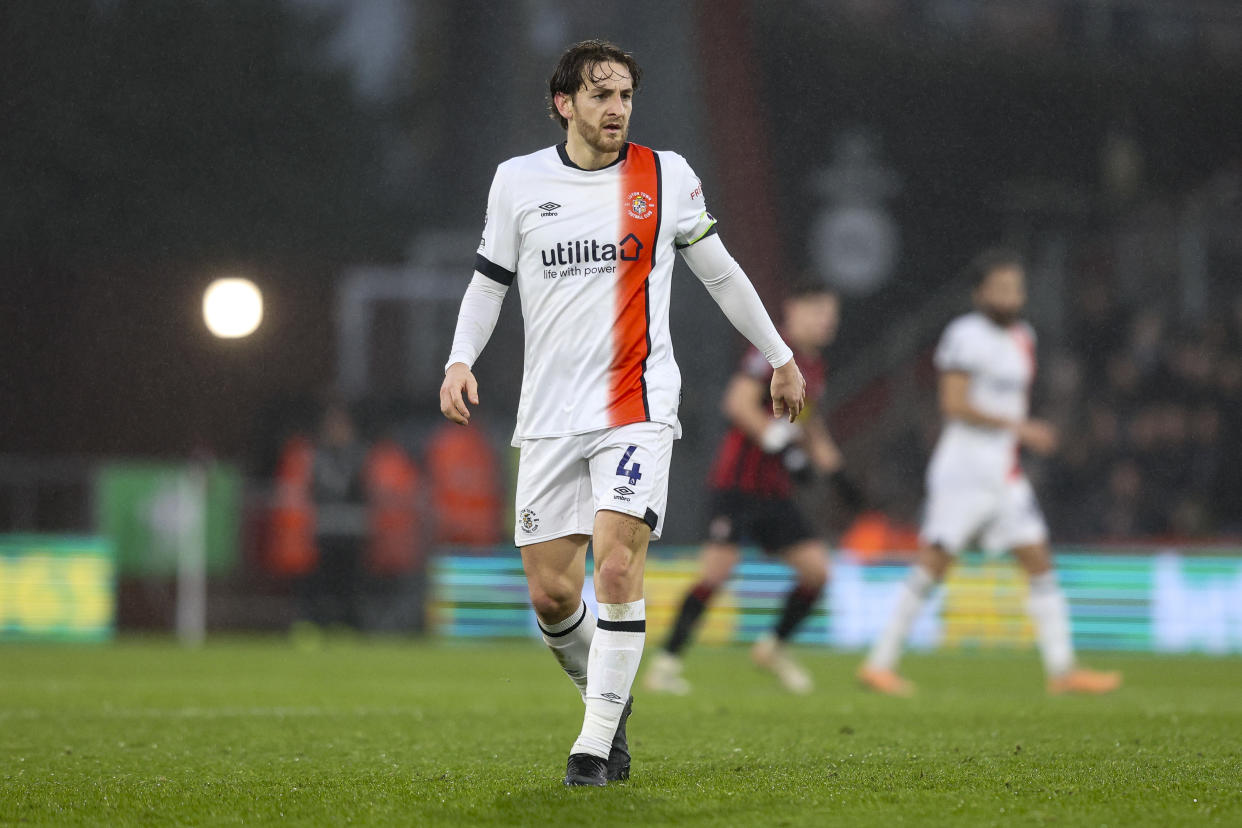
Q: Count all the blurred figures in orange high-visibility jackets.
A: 3